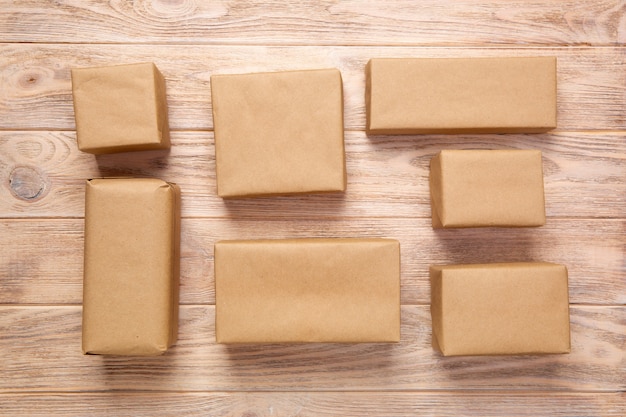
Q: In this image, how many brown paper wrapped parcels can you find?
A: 7